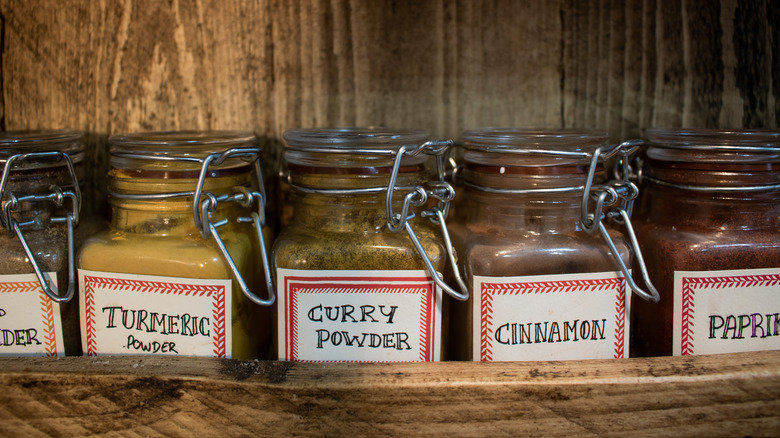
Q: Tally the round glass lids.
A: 5